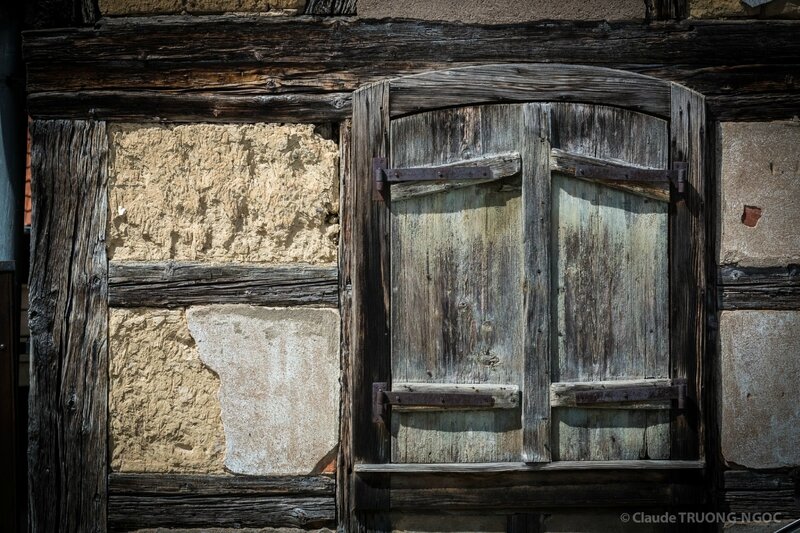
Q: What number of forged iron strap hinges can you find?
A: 4